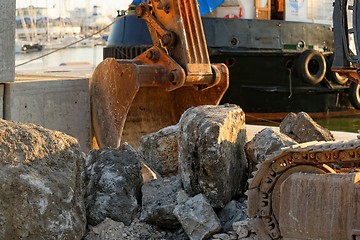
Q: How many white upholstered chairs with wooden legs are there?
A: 0